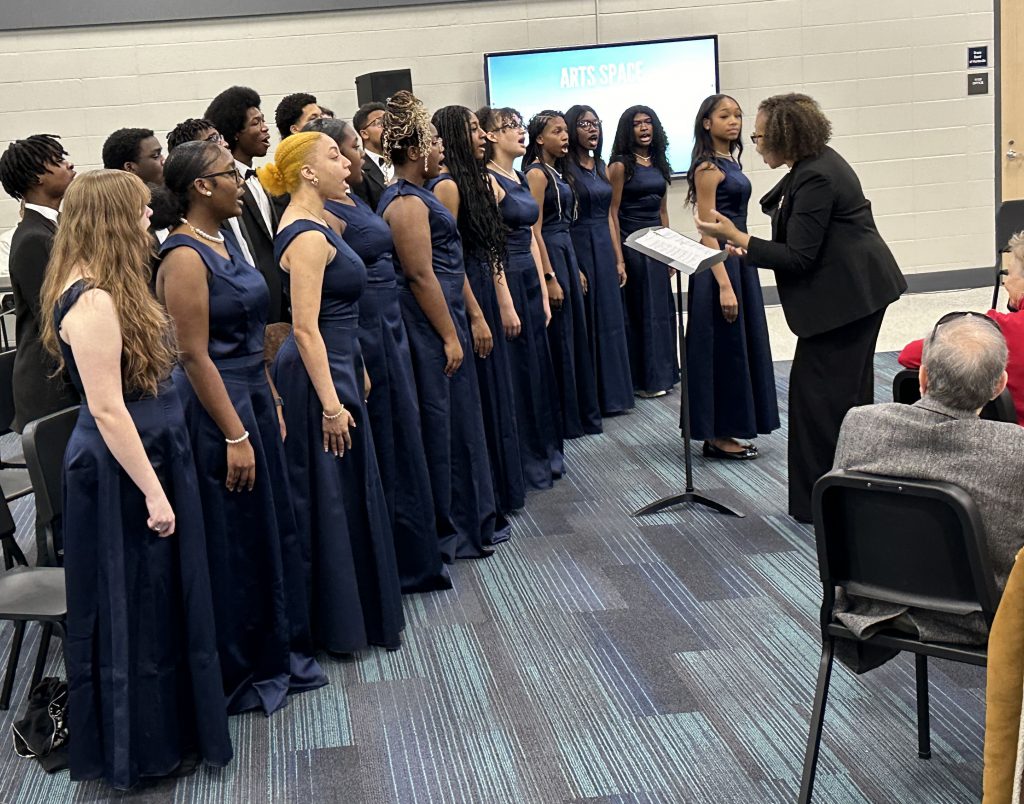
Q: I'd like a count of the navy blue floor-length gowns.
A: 11